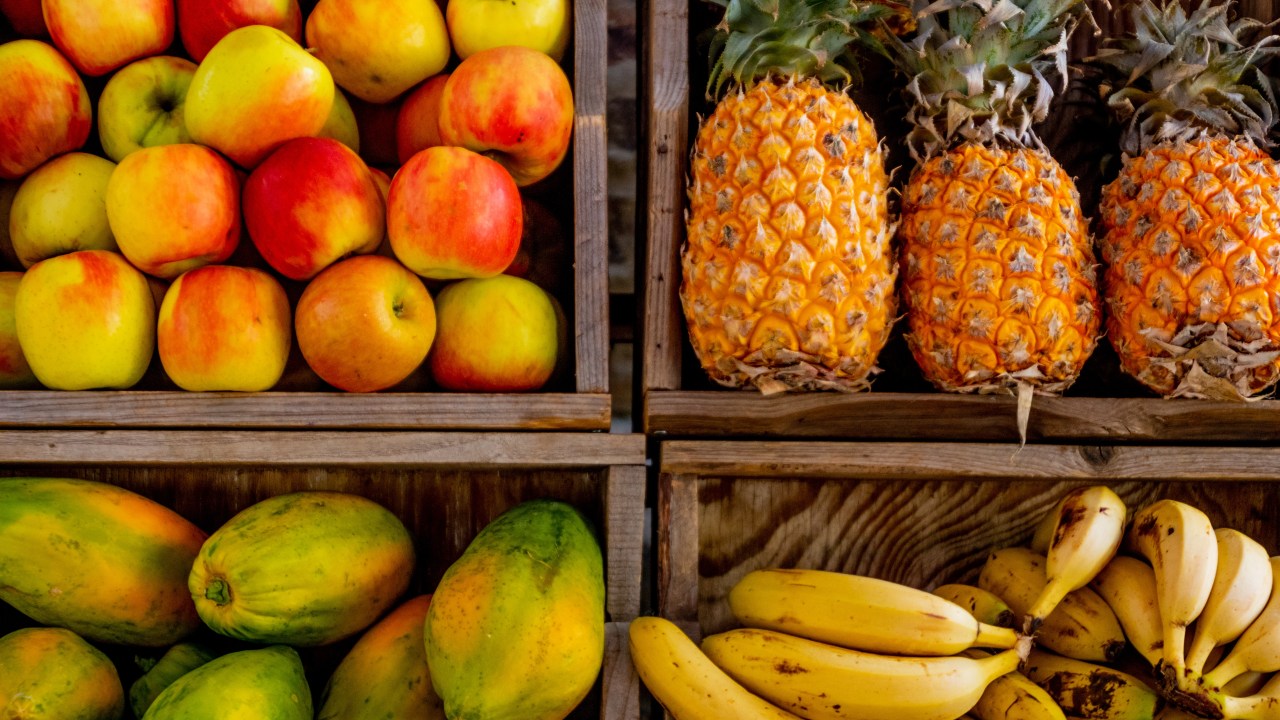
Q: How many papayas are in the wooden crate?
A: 7